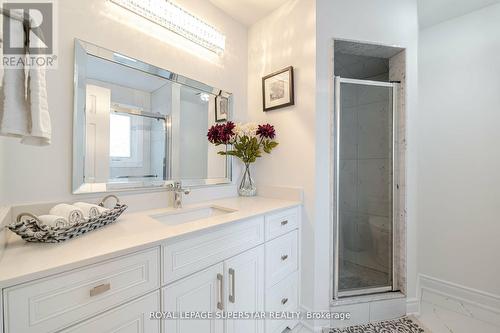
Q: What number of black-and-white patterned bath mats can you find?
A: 1